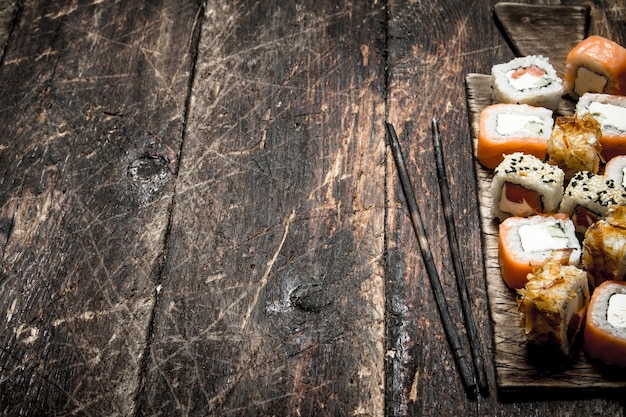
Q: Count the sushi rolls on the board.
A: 12